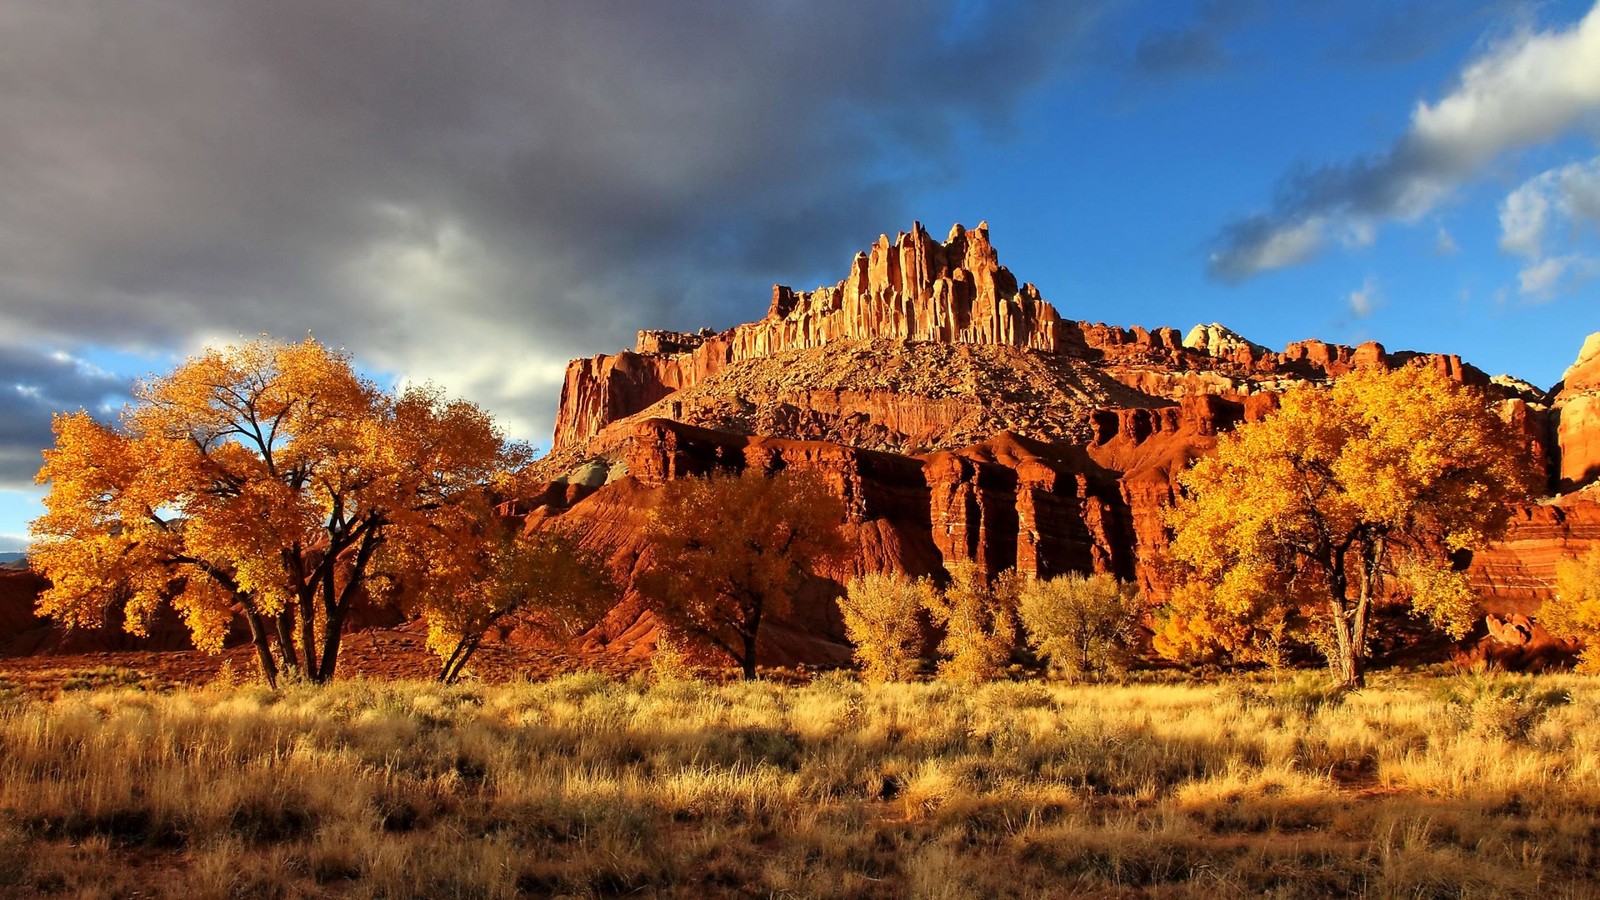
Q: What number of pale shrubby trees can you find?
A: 3